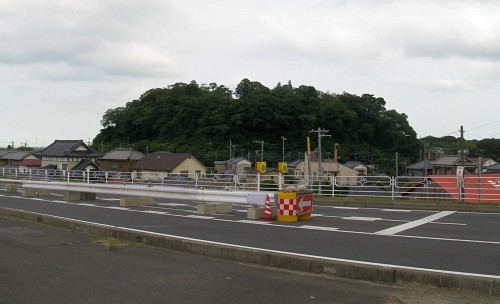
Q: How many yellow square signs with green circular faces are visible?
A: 2